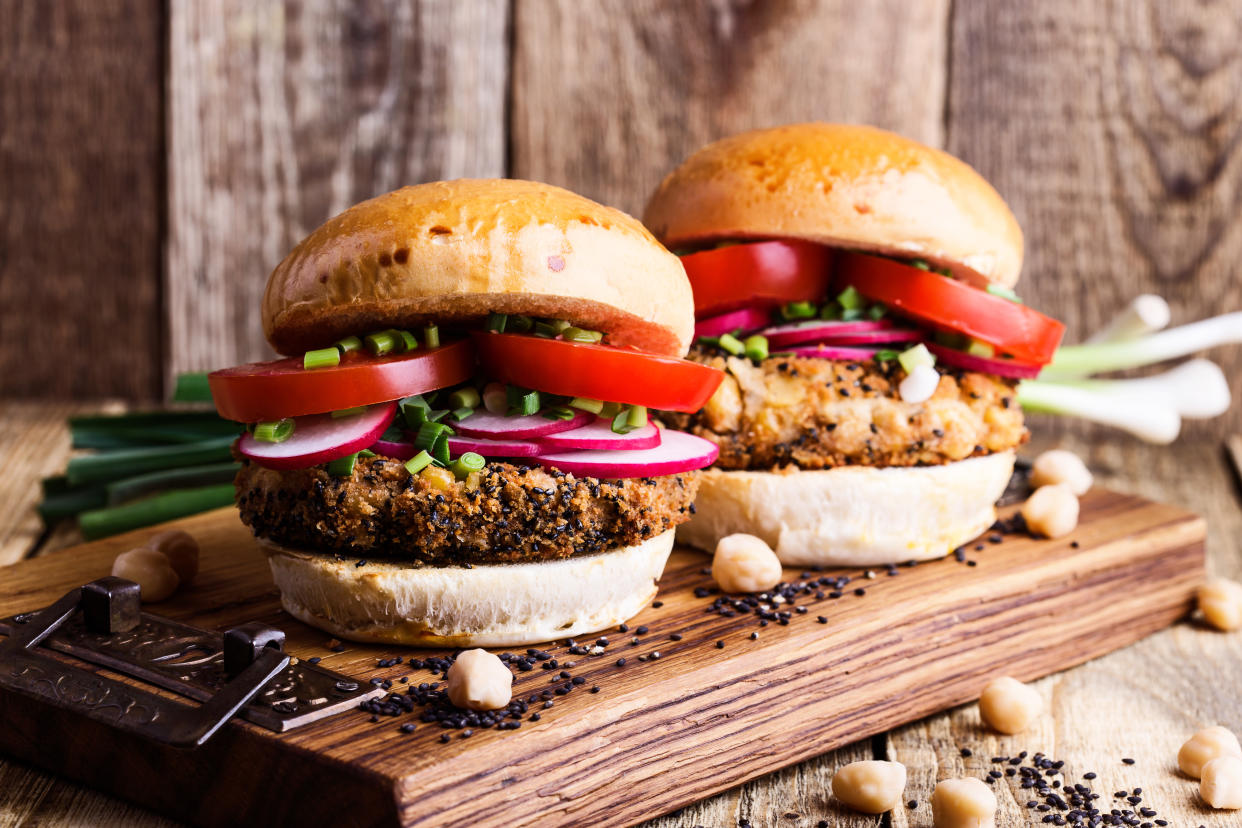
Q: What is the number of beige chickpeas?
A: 12